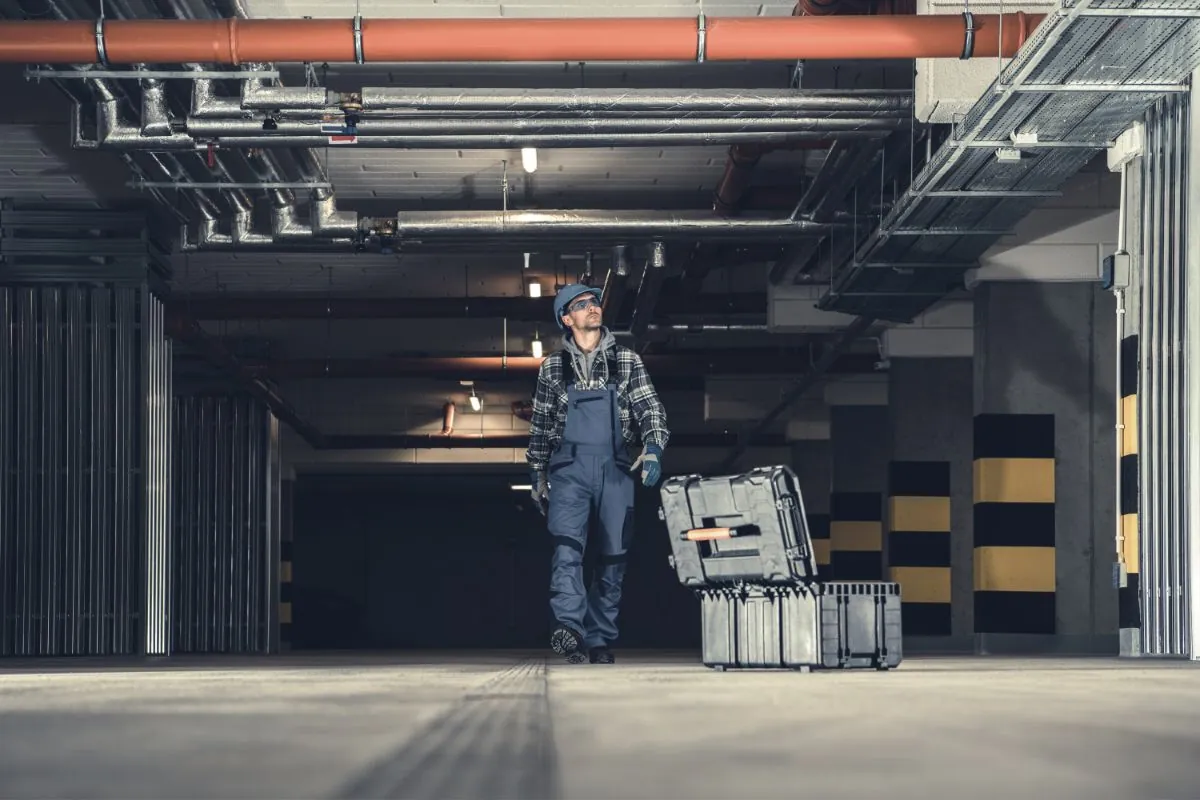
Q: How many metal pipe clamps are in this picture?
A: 4